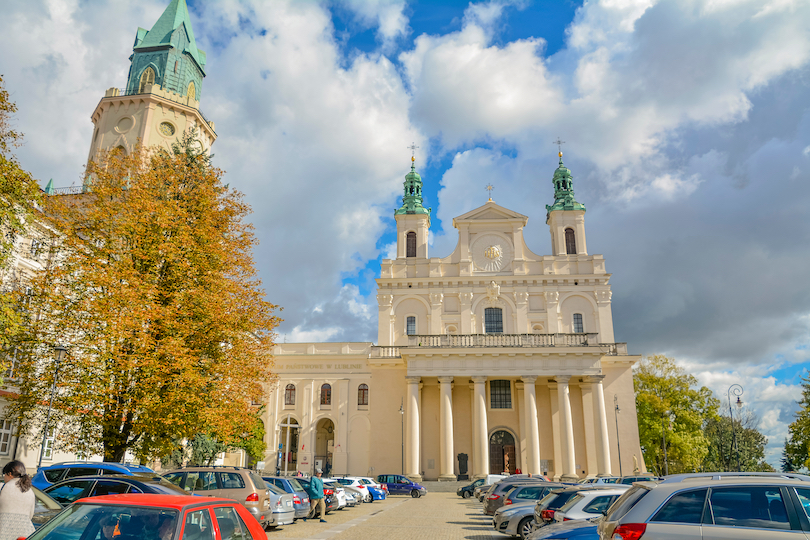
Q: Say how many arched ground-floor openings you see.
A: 3